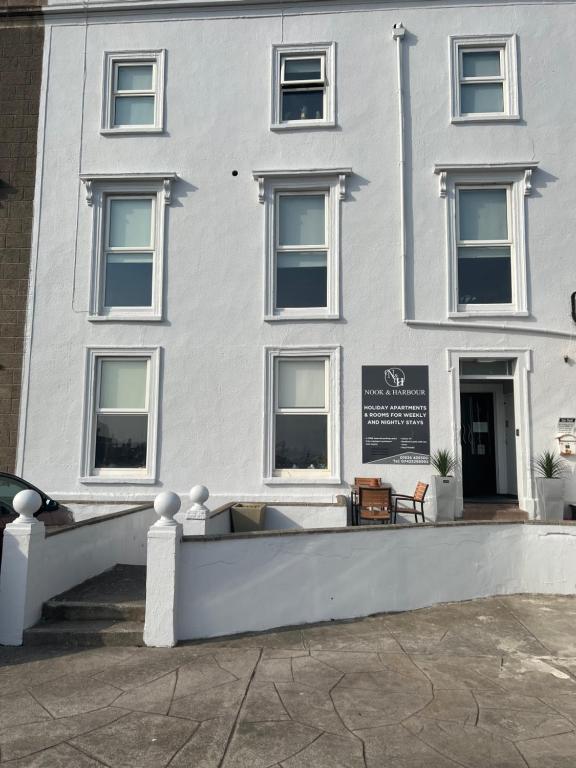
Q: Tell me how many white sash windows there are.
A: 8